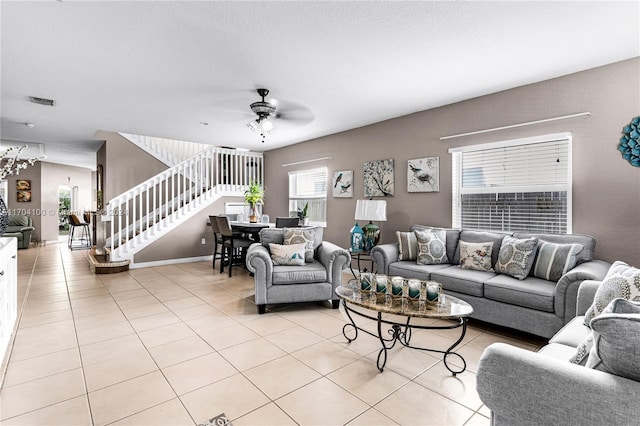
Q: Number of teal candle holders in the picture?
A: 5